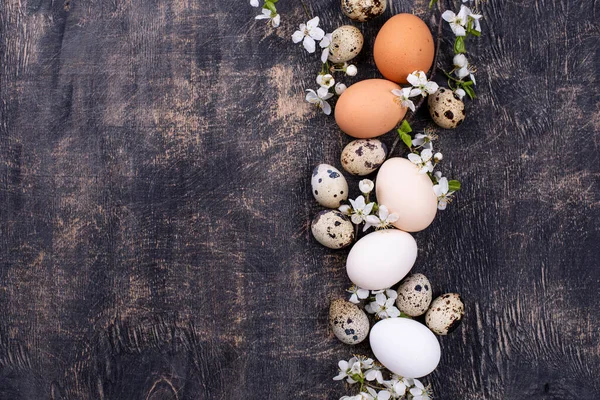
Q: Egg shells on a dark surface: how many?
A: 14